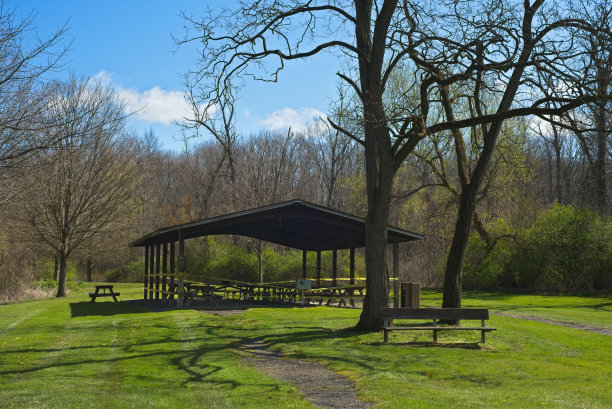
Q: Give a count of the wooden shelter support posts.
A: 11